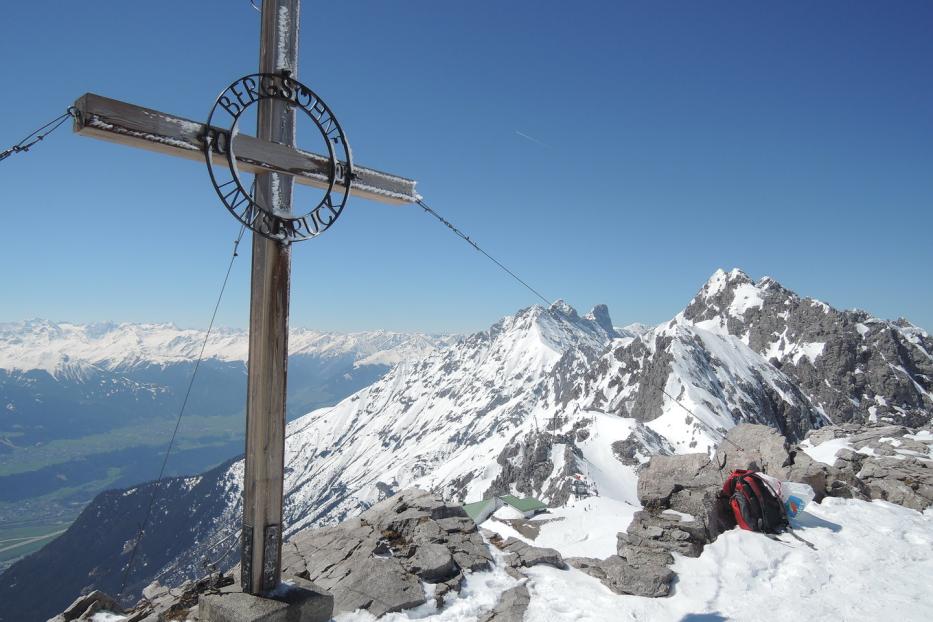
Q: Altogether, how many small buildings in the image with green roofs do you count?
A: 2